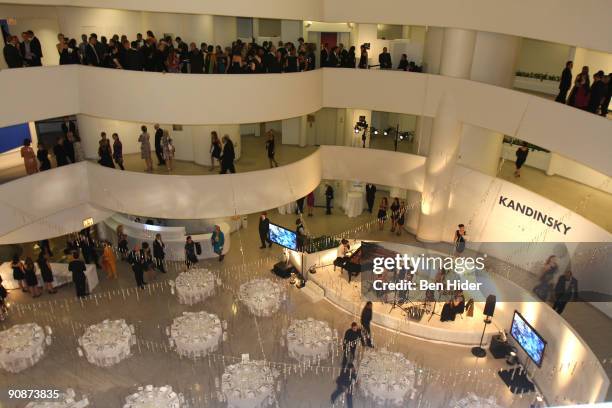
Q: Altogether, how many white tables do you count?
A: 11